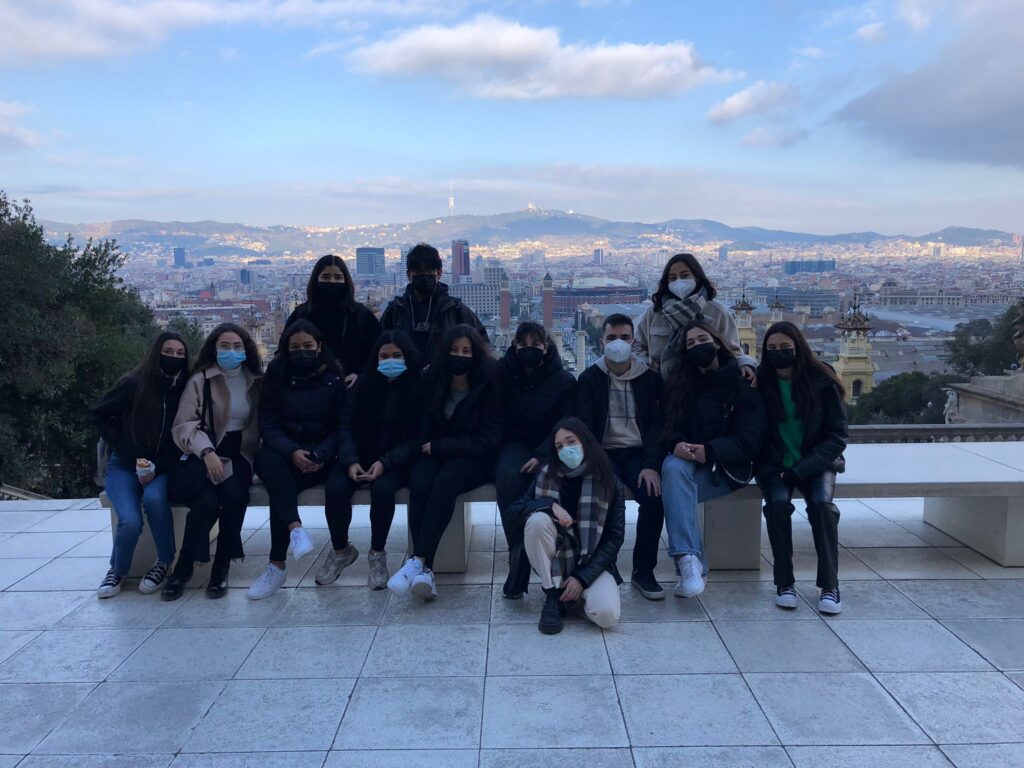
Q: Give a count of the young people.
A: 13